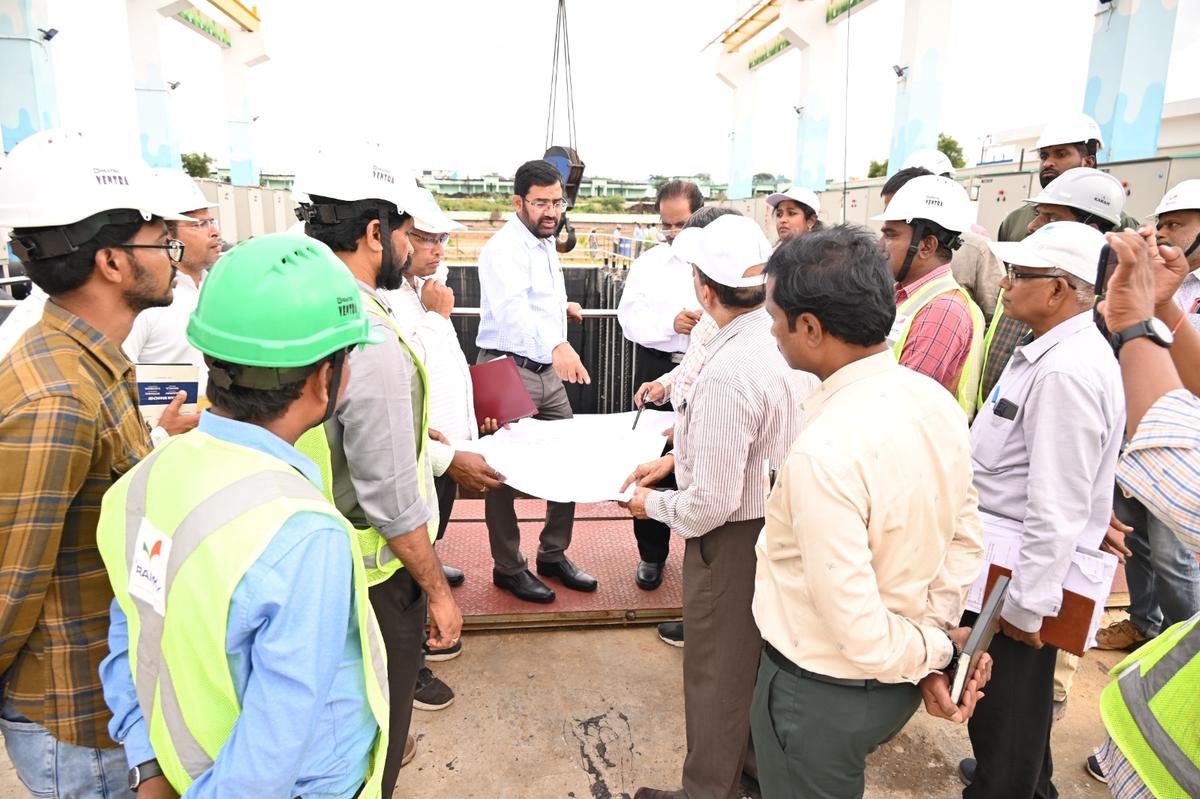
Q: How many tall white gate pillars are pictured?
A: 7